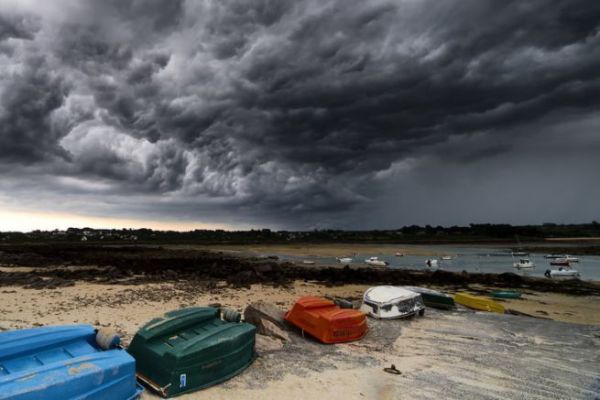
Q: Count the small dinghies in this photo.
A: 7